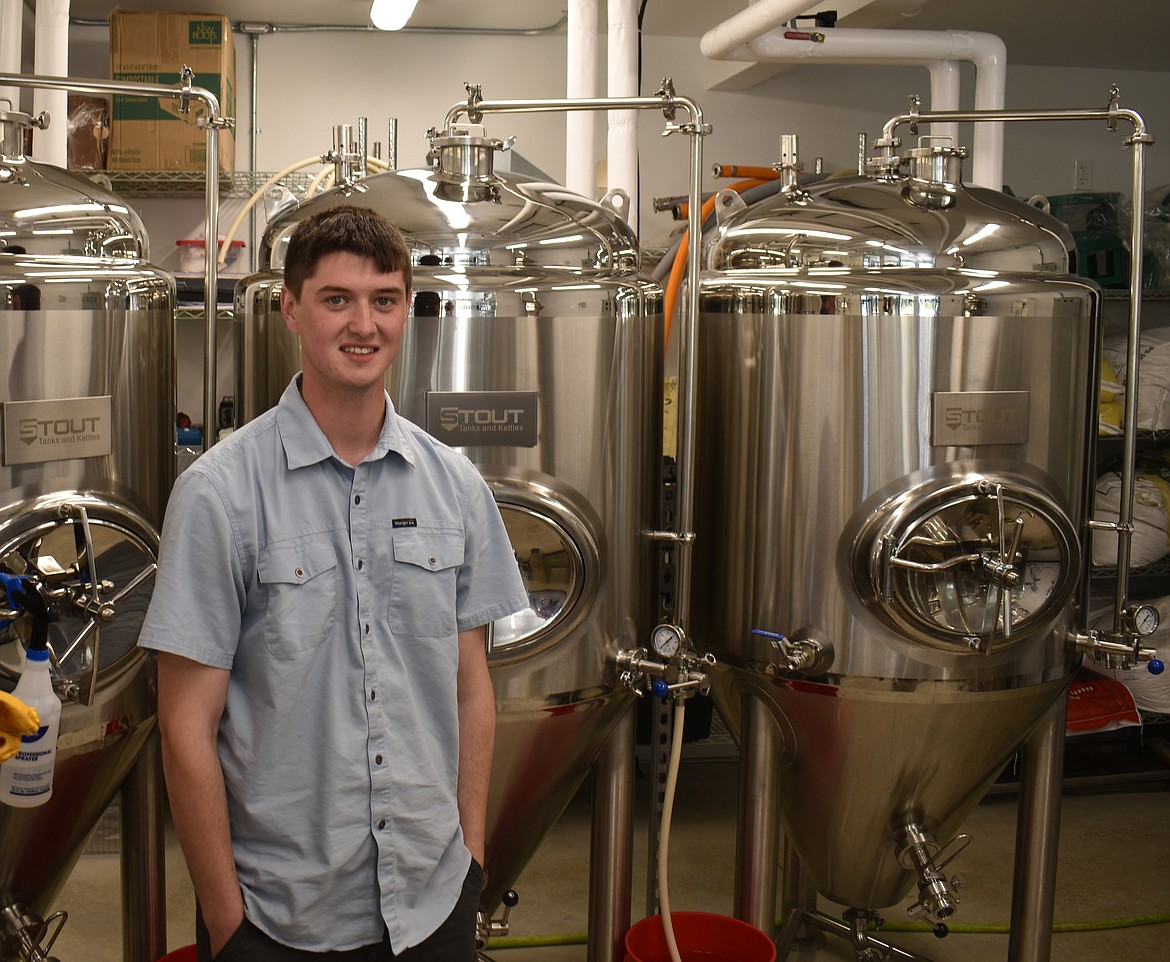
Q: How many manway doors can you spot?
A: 3